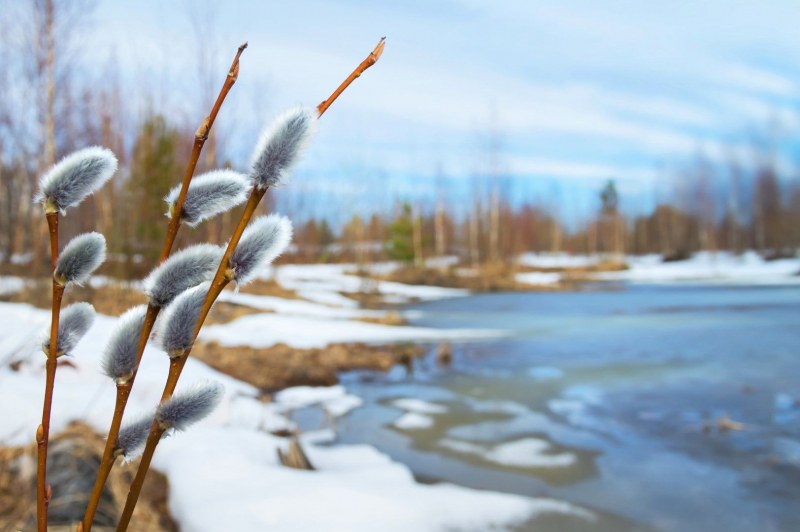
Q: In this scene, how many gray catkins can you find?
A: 11